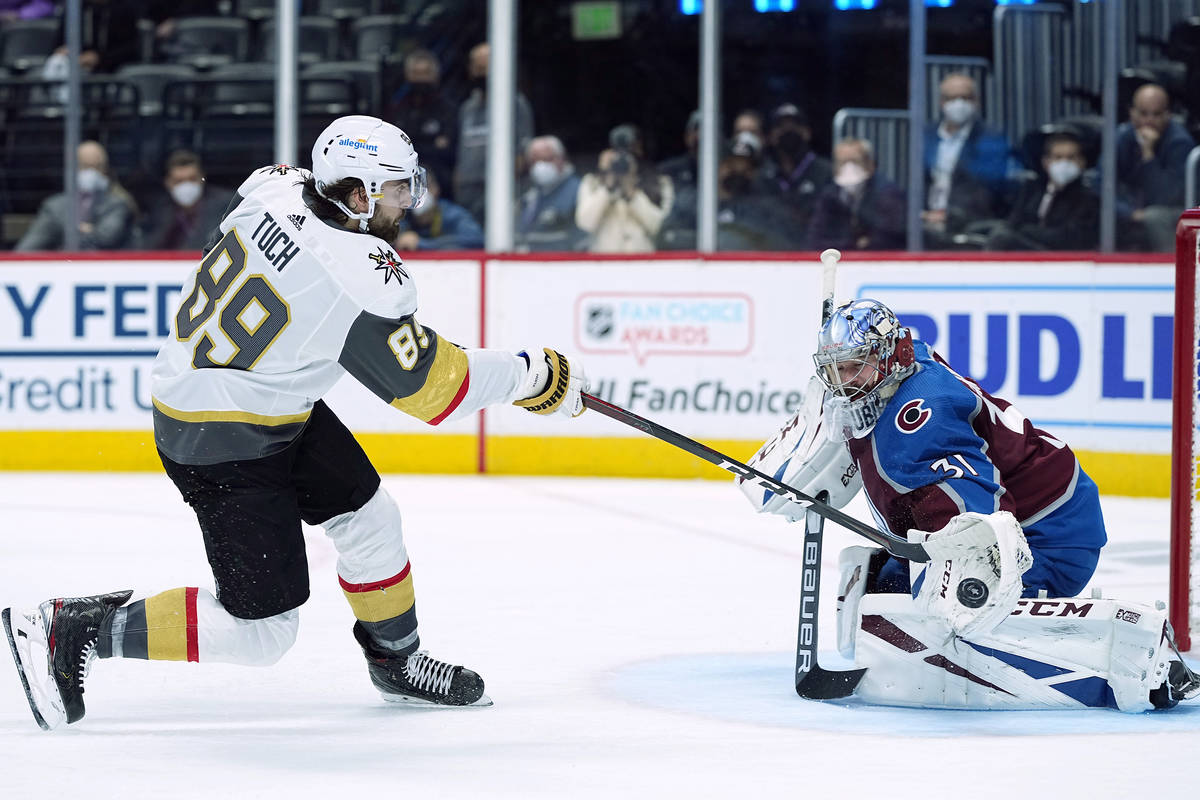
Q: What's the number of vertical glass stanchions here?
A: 6